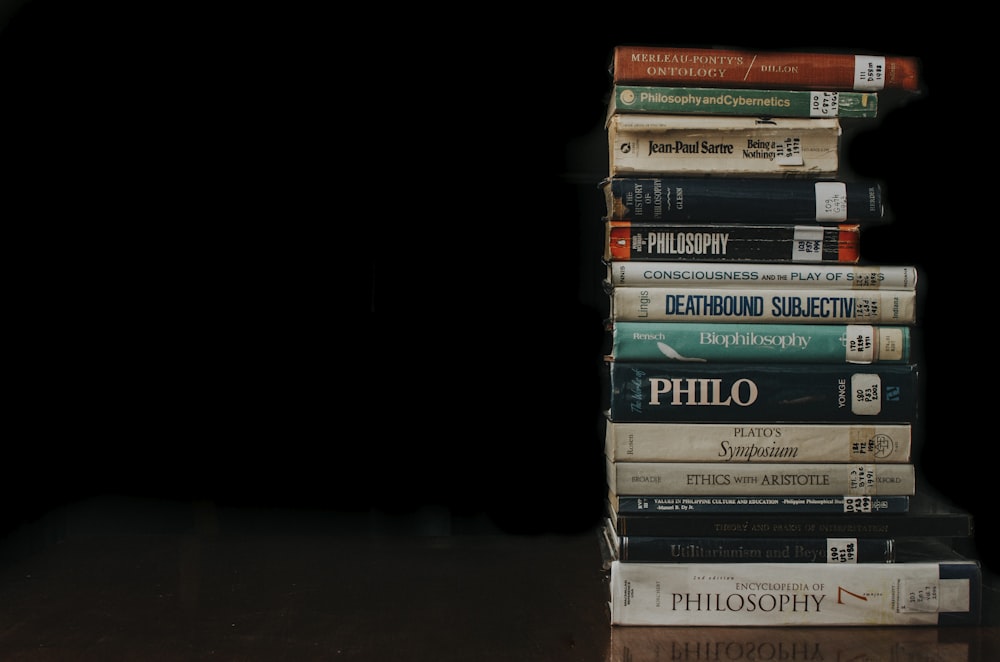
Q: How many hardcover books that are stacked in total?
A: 15